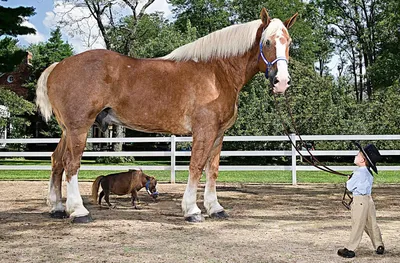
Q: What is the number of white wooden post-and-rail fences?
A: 1